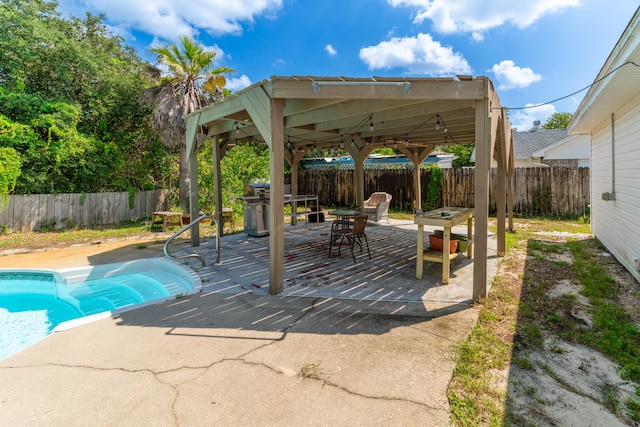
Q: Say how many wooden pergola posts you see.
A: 9